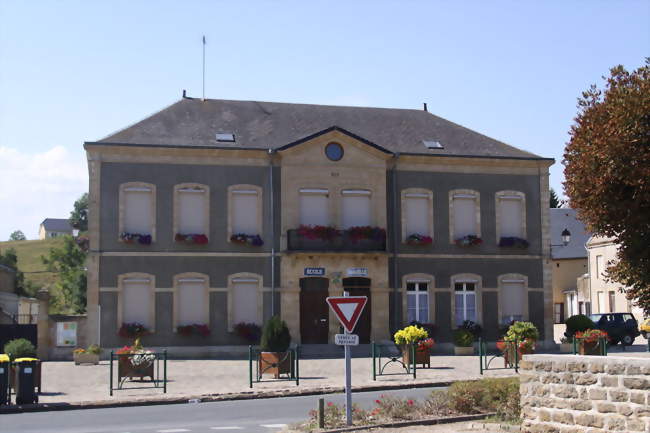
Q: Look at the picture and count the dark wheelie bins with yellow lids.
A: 2